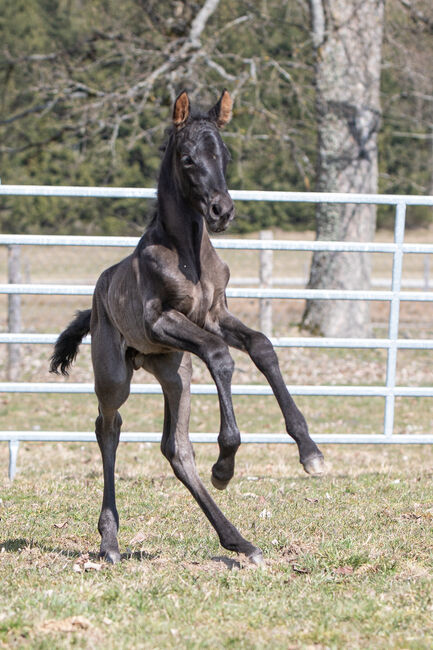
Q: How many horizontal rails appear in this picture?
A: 6